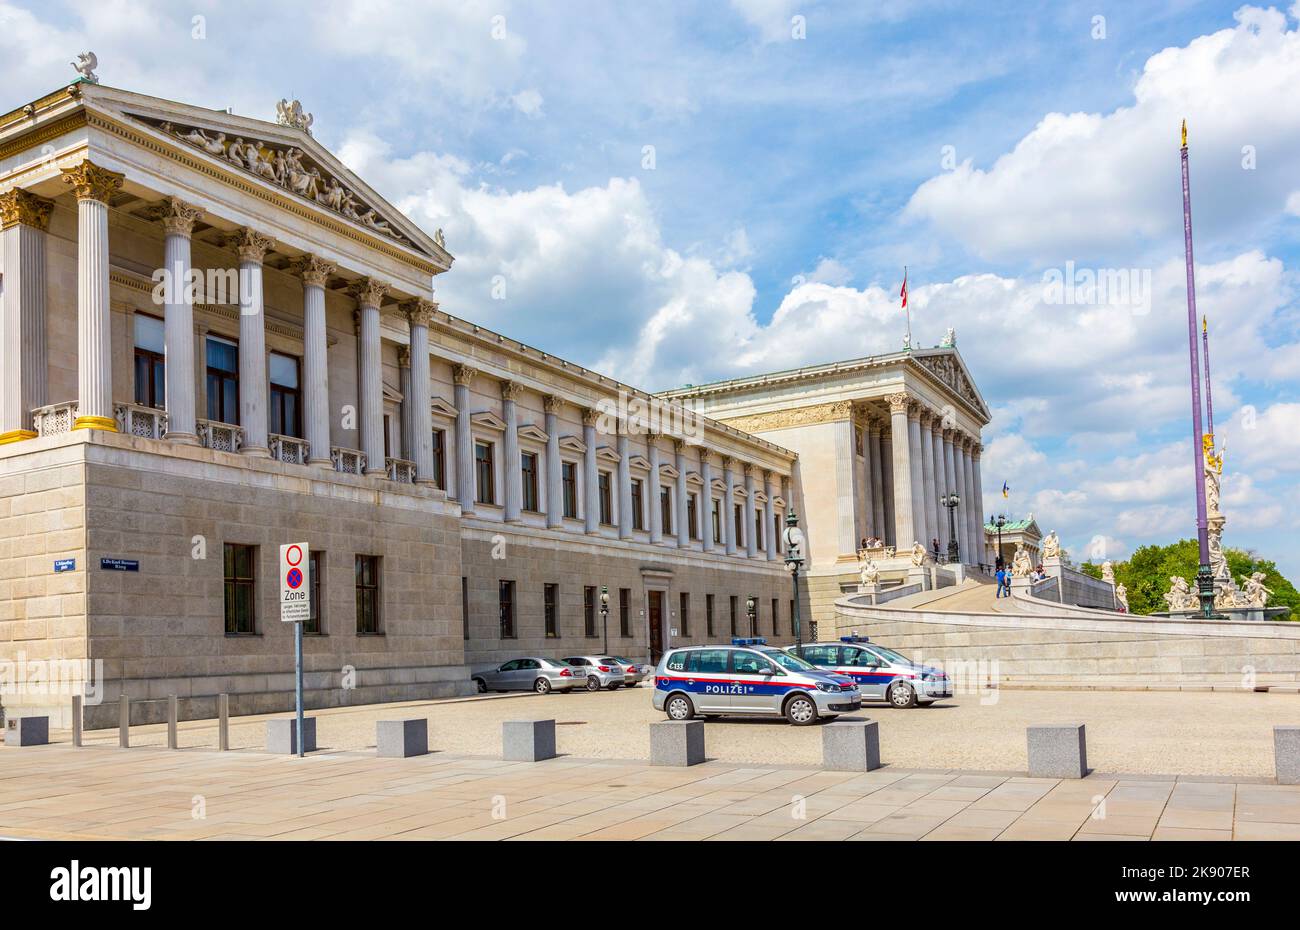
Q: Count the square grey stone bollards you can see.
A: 8